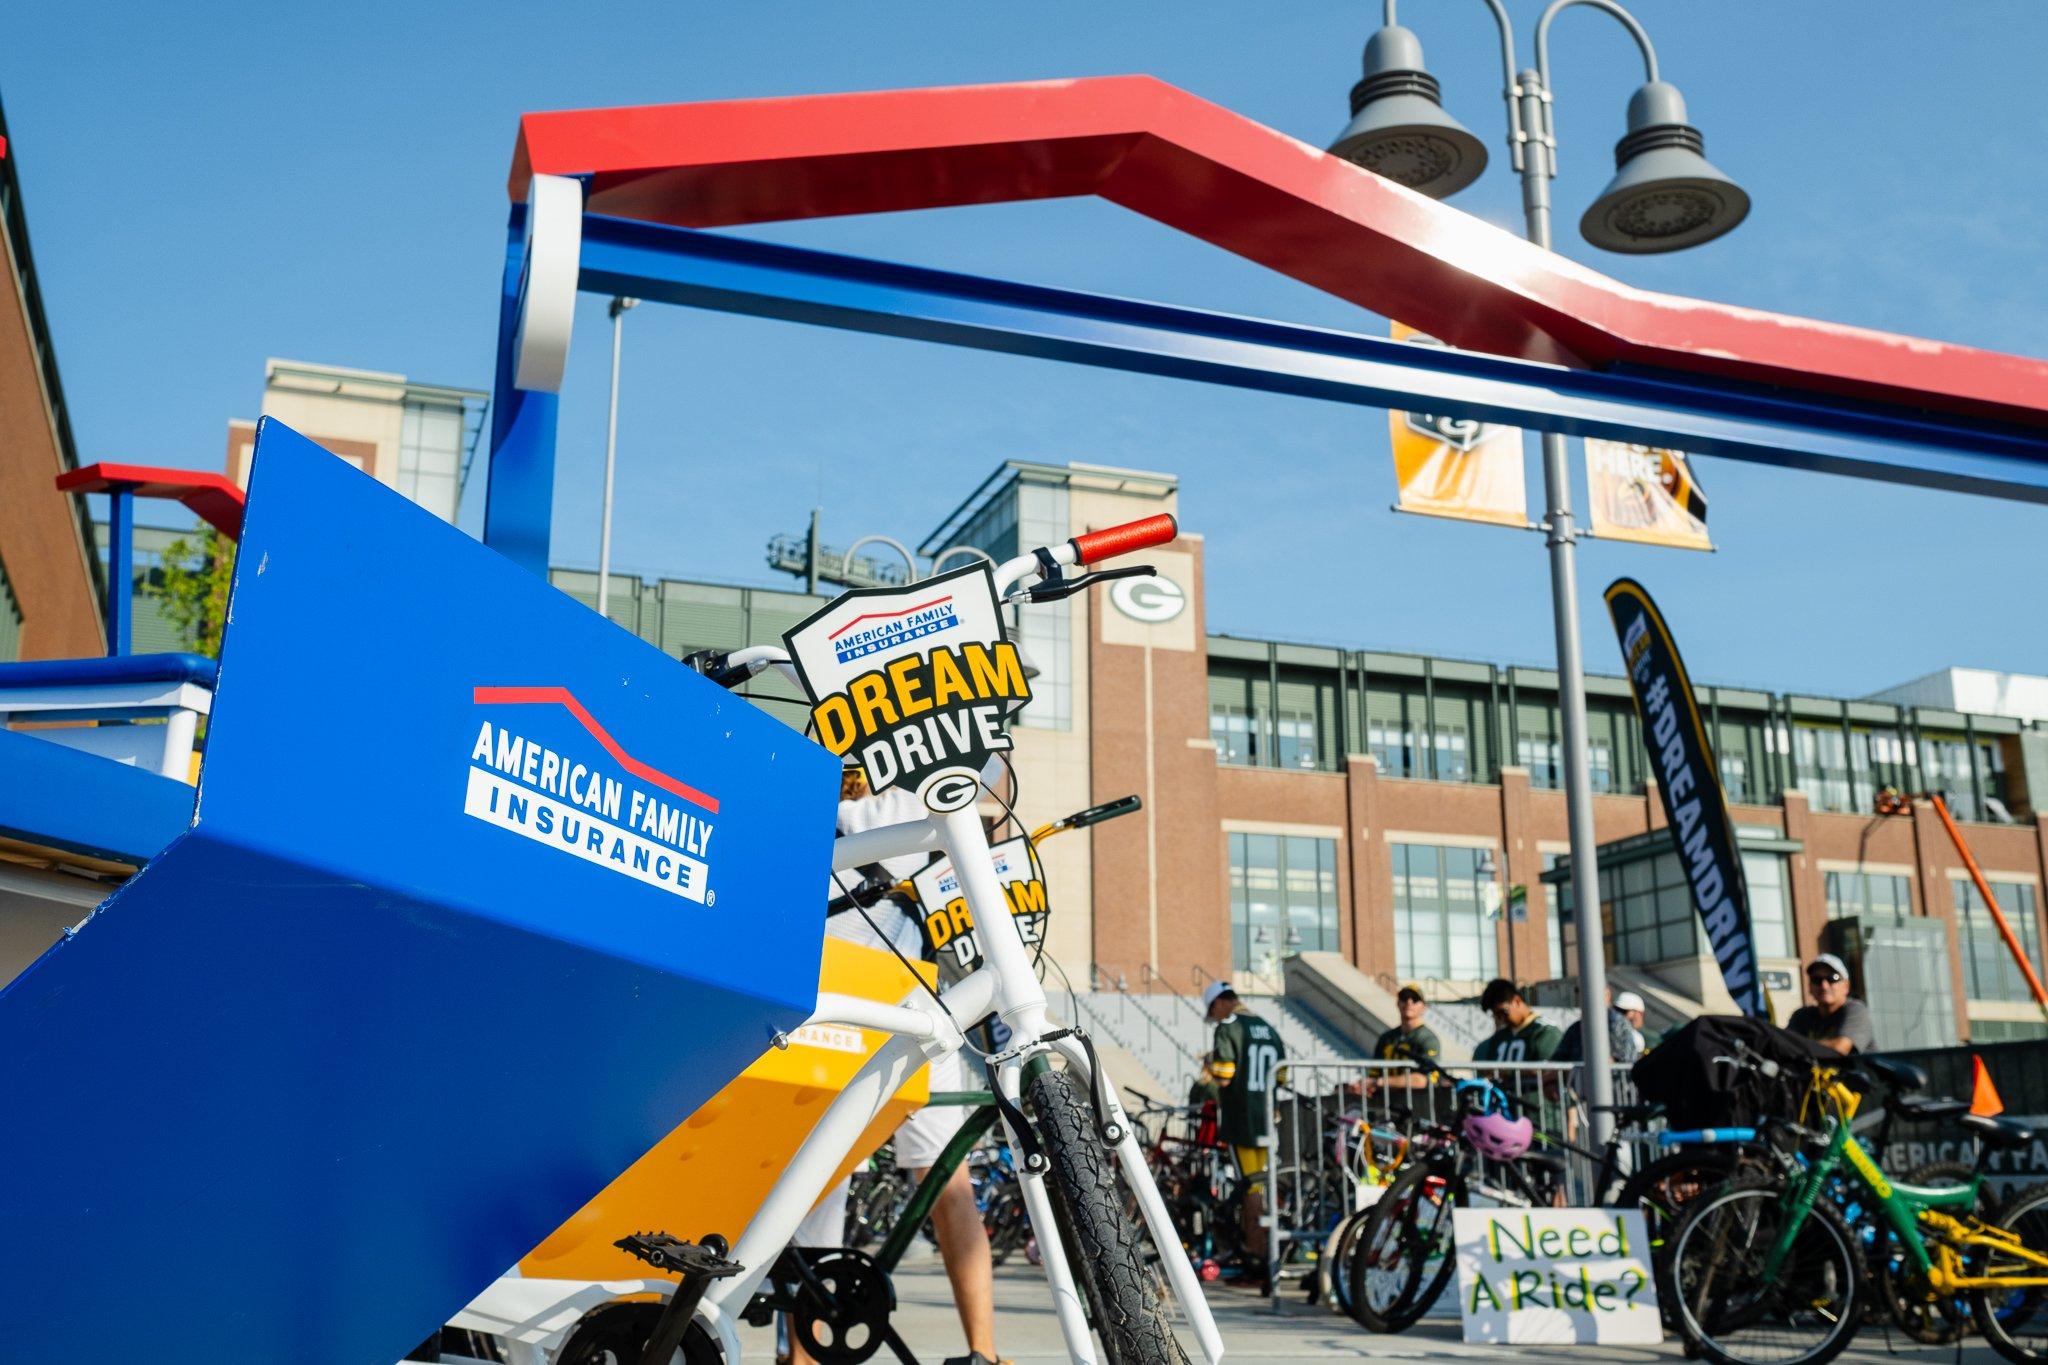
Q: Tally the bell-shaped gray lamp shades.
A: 2